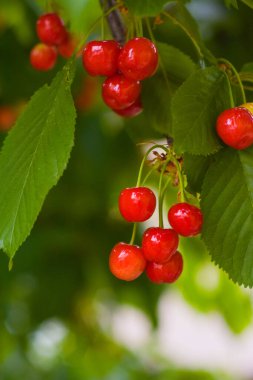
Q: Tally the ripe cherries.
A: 13